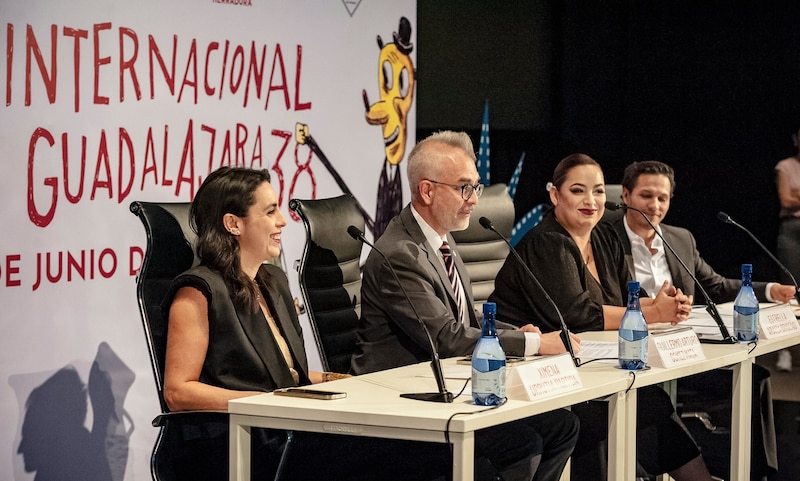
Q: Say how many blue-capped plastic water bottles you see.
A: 3